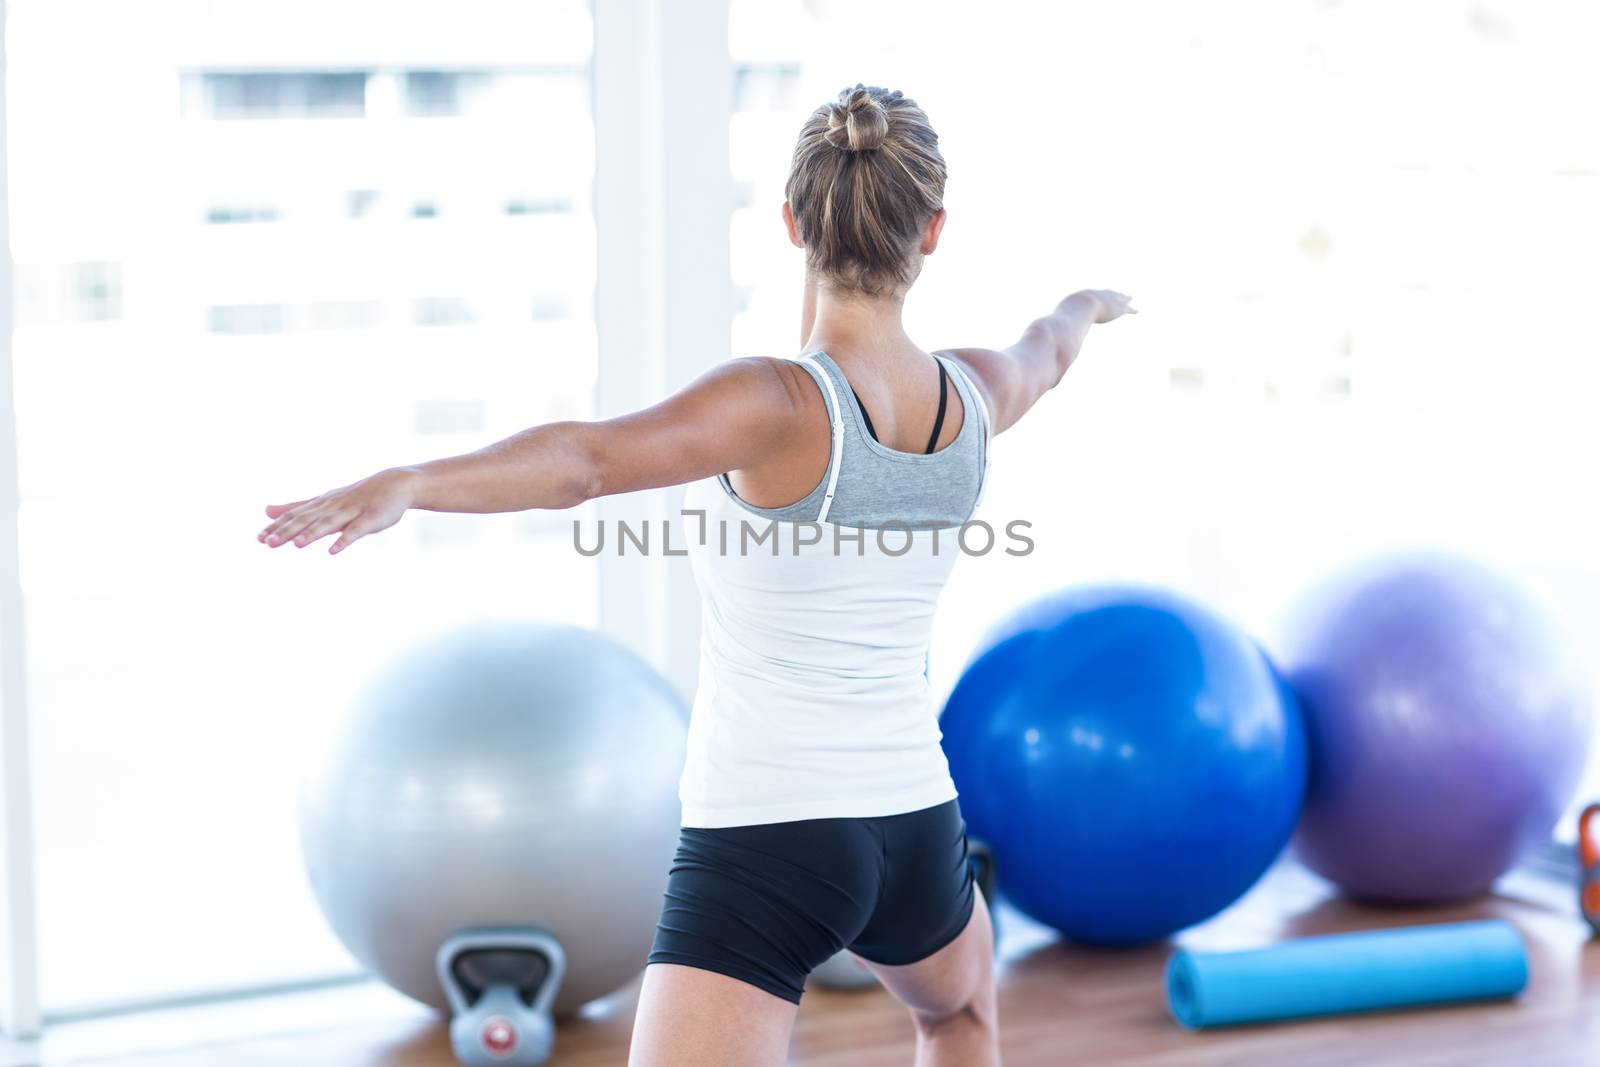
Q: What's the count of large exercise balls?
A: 3